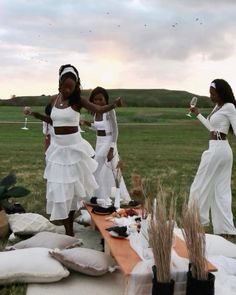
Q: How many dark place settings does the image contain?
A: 2